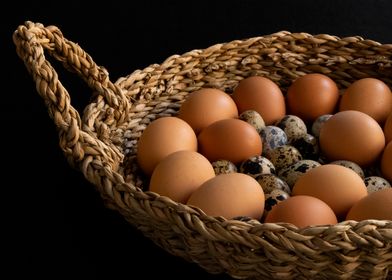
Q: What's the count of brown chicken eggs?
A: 14